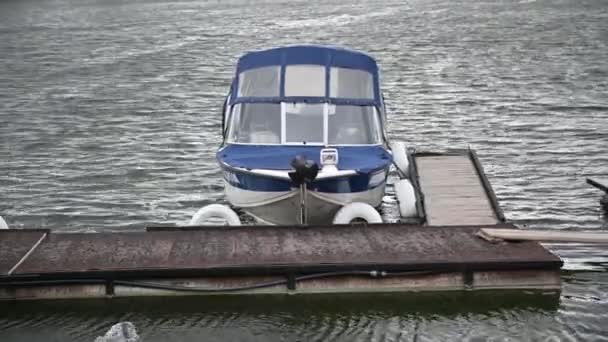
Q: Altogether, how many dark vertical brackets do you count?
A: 3